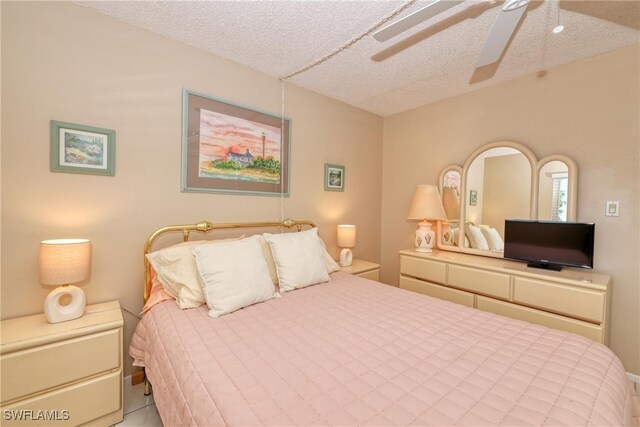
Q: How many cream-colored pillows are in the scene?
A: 4